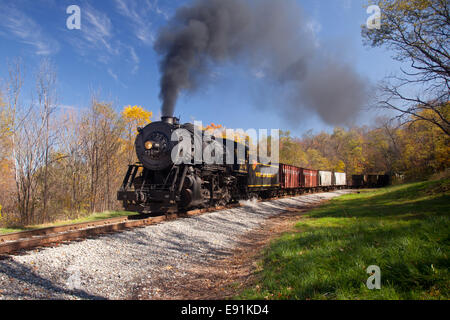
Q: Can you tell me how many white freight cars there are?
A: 2